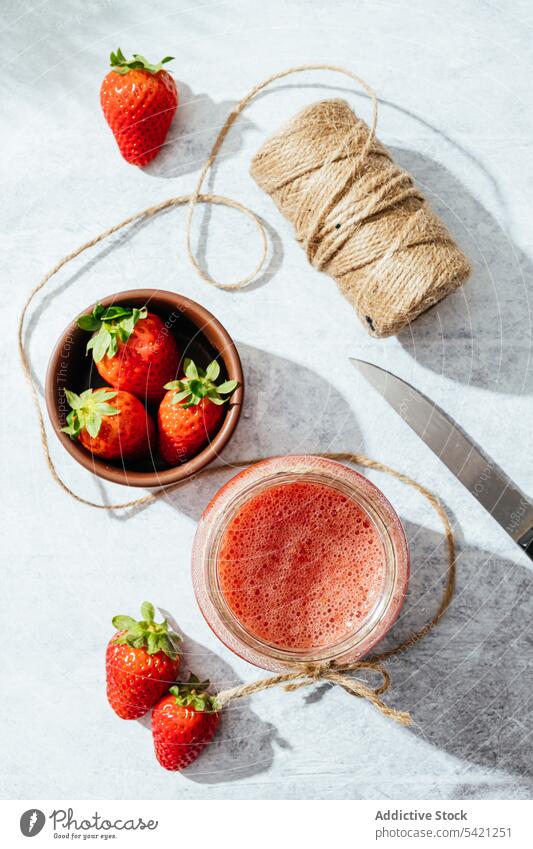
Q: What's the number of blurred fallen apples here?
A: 0